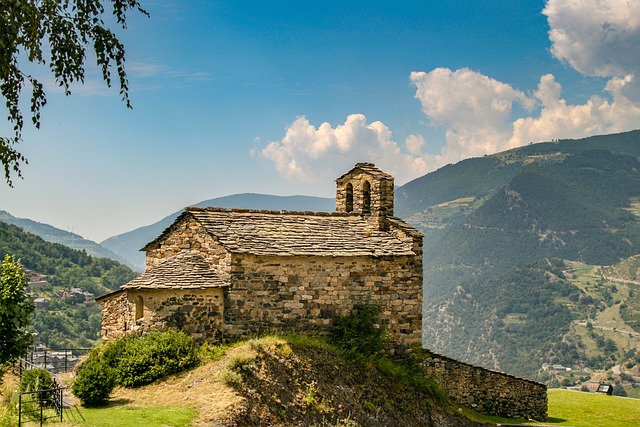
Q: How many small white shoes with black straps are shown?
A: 0